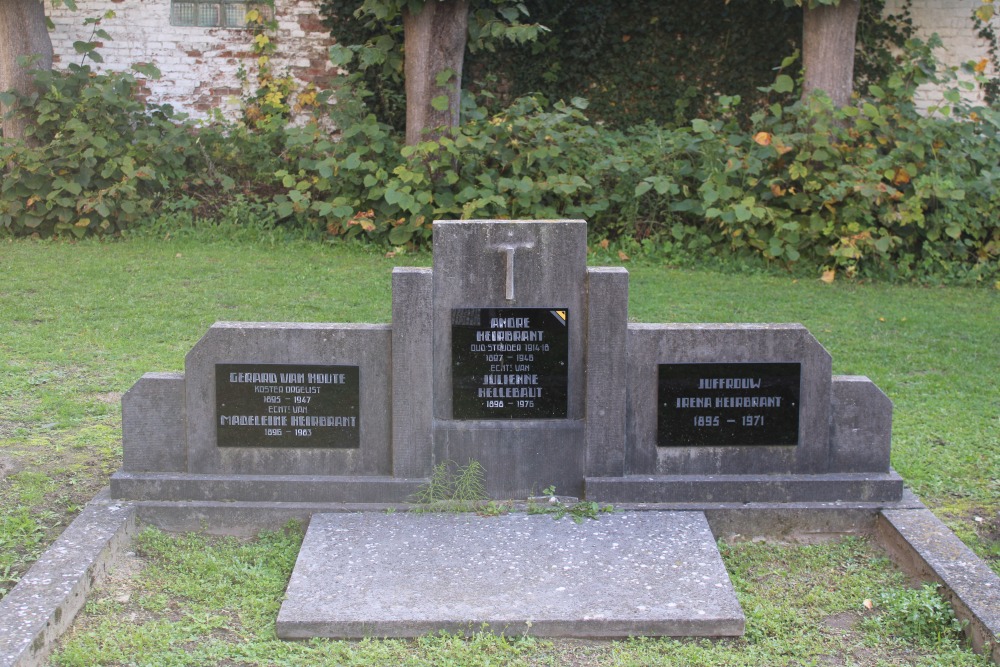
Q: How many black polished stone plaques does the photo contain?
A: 3